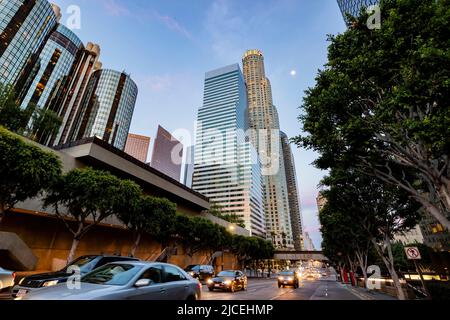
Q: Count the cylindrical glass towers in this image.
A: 3